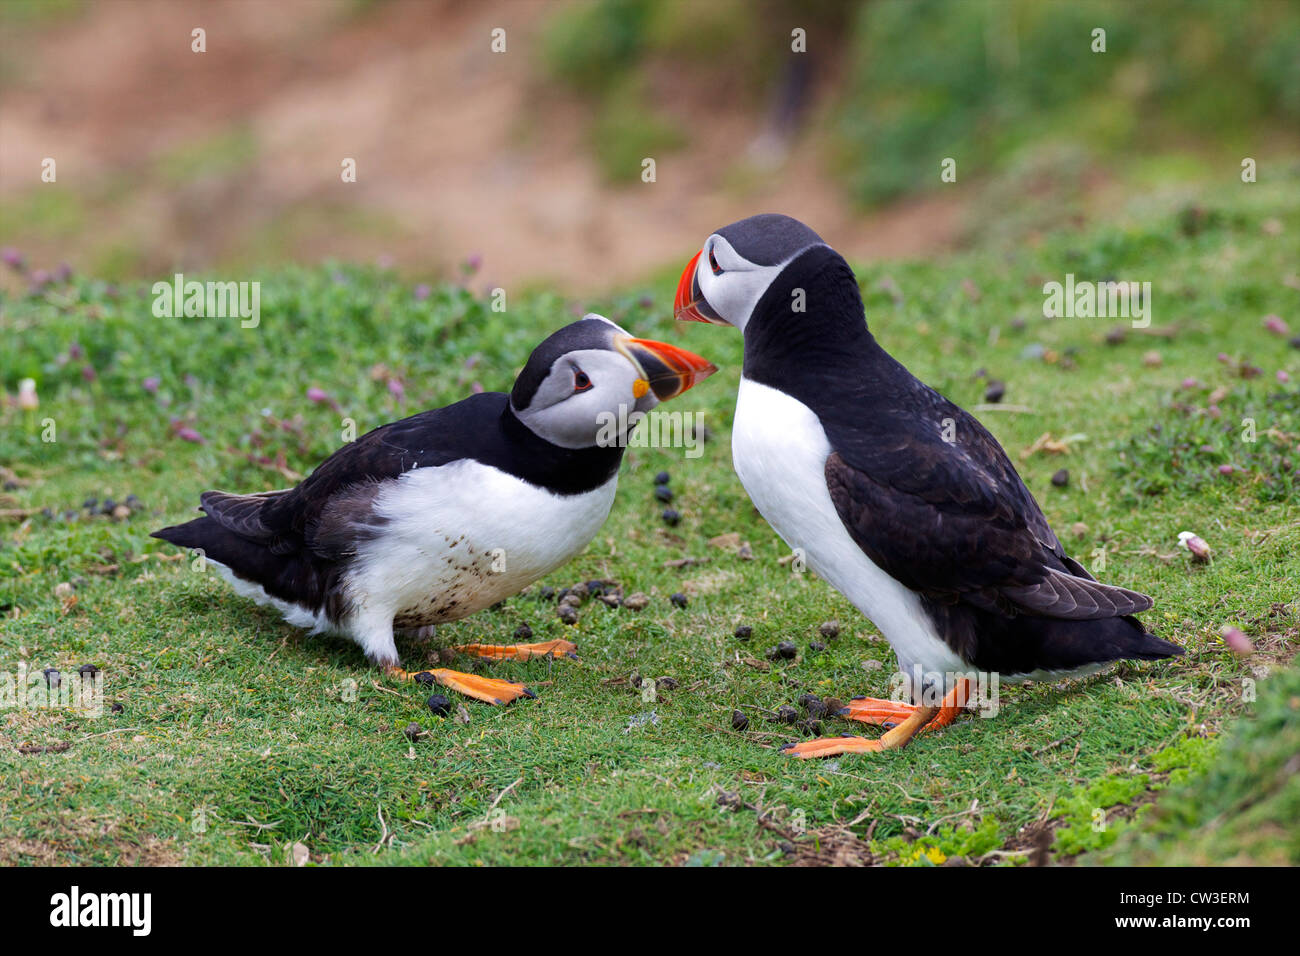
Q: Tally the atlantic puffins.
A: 2